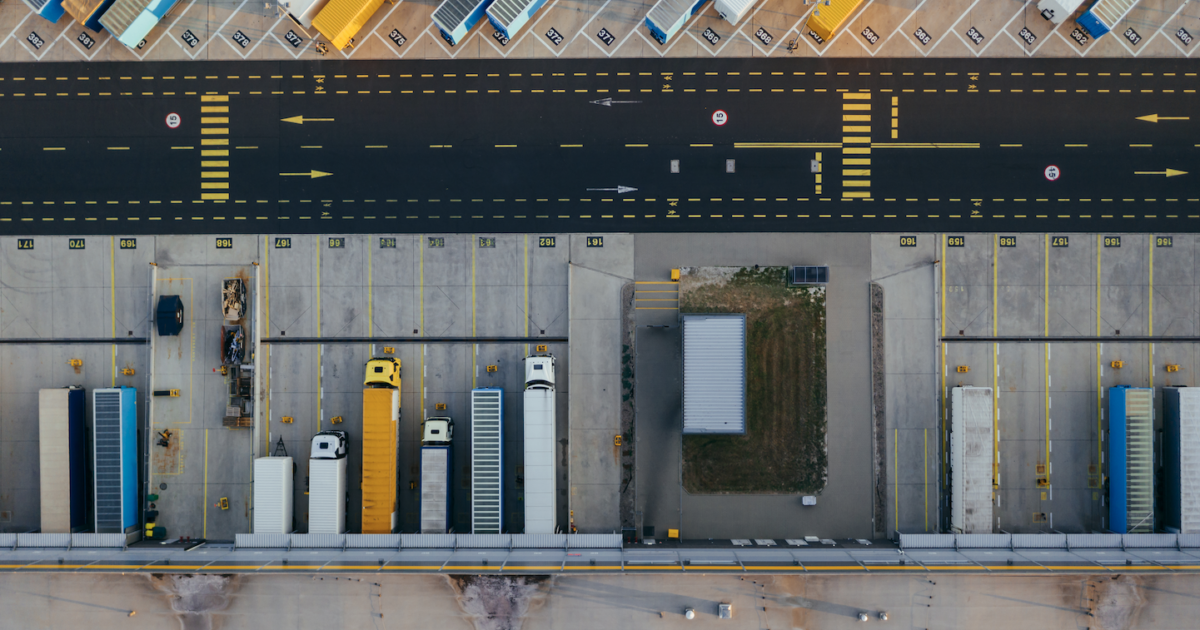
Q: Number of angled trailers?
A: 12